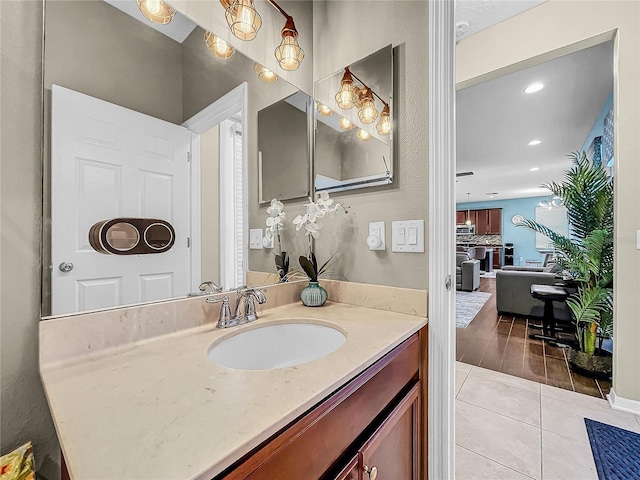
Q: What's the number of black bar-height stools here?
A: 1